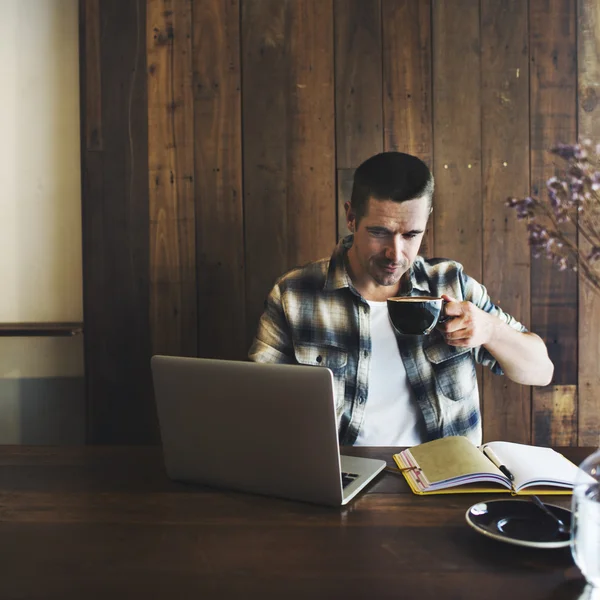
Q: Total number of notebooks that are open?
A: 1